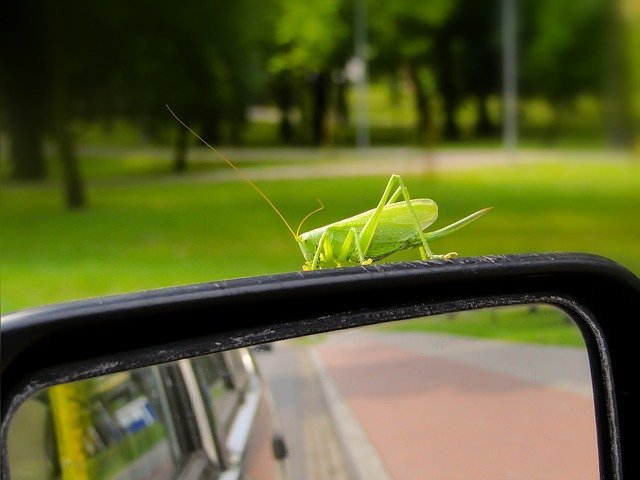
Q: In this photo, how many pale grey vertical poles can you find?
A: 2